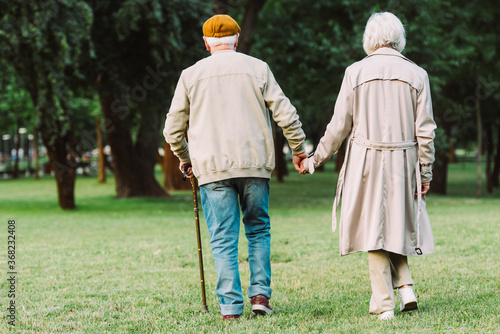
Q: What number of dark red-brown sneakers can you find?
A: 2